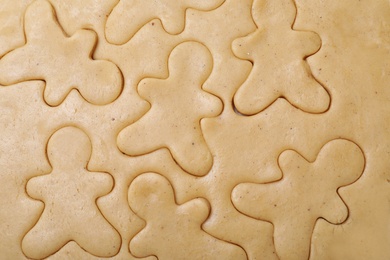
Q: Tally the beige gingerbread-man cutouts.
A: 7